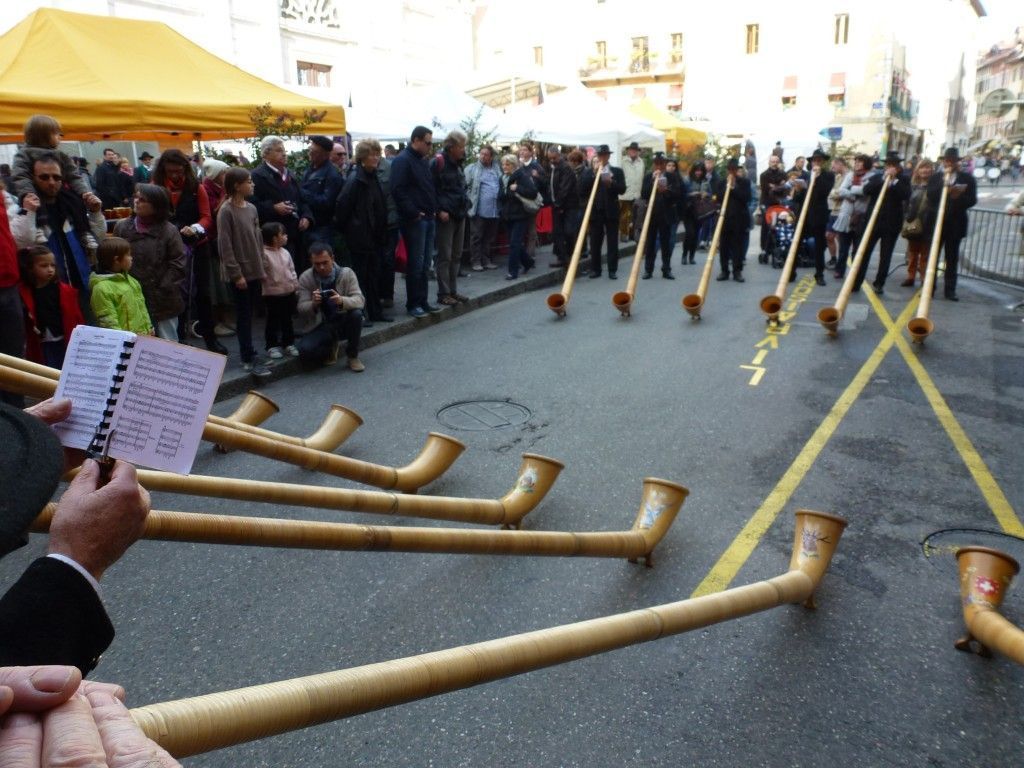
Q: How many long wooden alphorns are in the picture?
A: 13